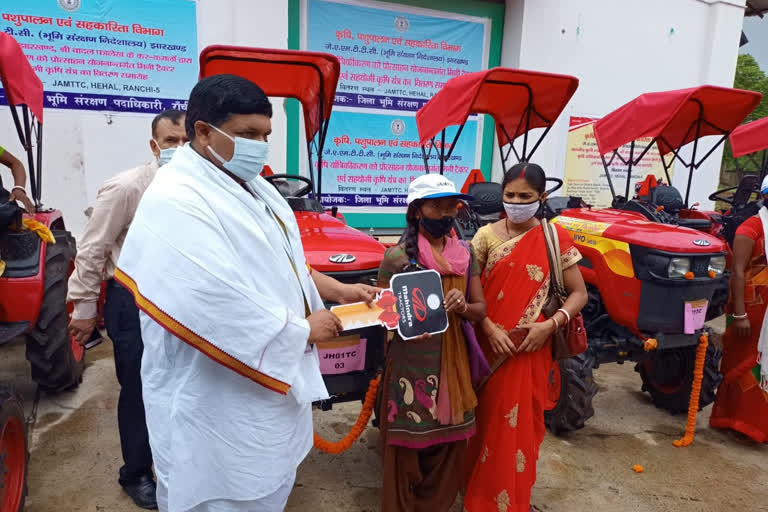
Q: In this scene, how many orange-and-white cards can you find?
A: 1